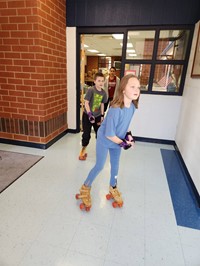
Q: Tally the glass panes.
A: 4